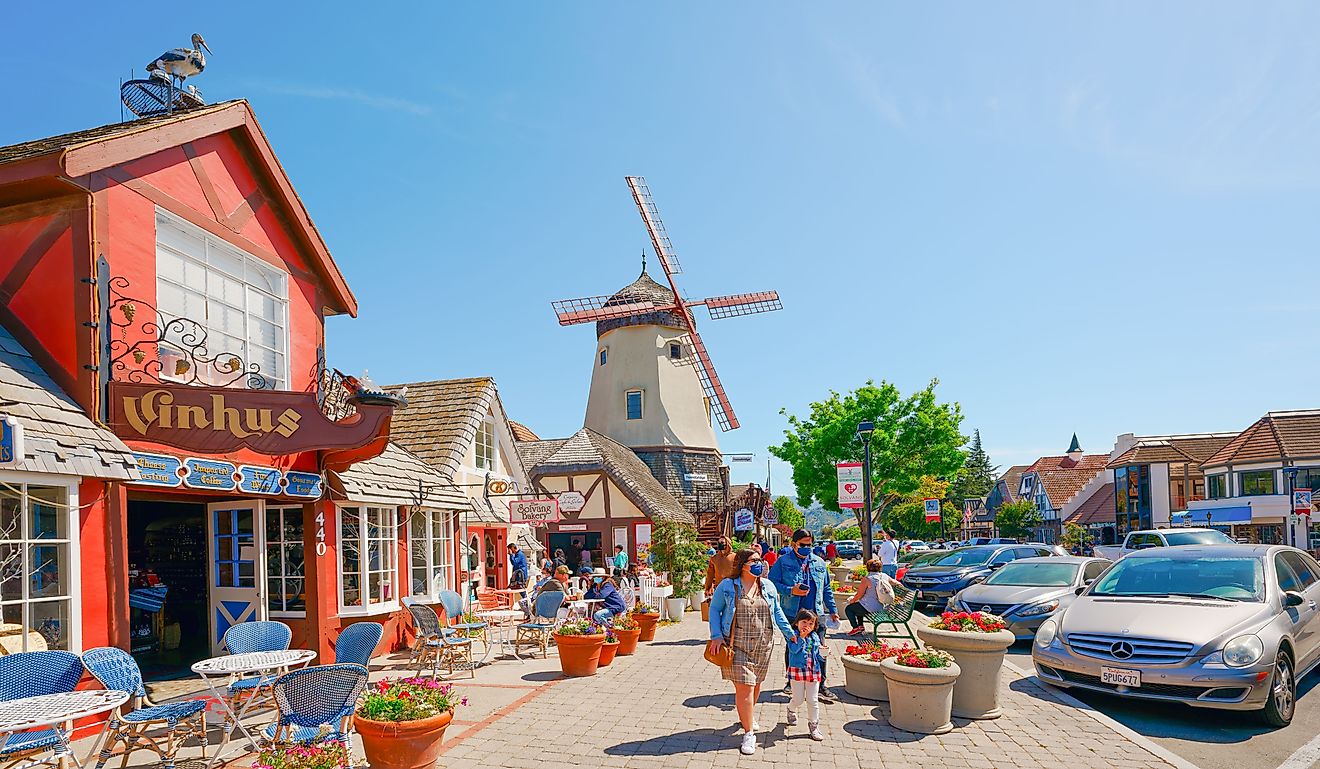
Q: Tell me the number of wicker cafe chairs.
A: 9